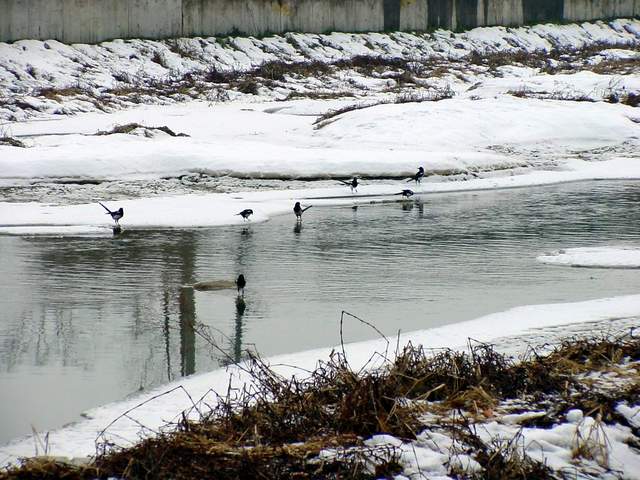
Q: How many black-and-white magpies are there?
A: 7